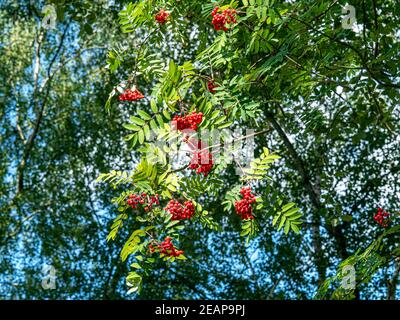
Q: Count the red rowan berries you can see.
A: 11